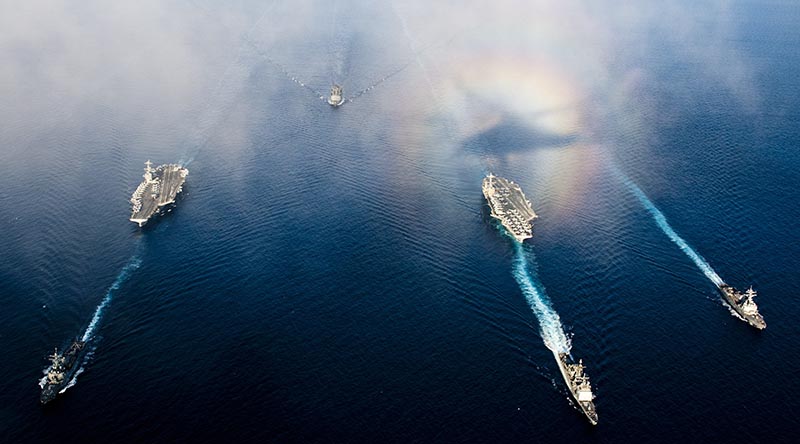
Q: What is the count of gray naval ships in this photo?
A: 6